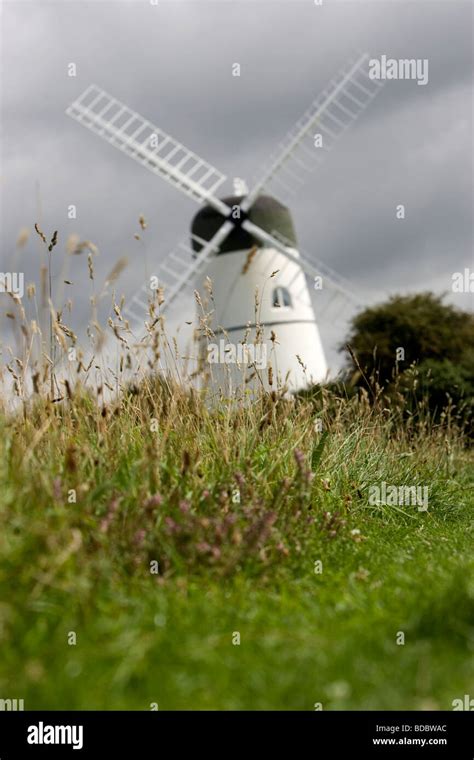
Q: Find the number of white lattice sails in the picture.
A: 4